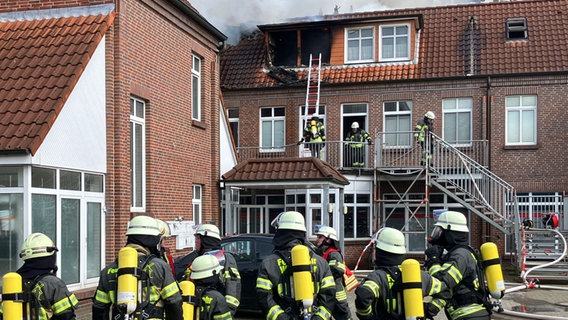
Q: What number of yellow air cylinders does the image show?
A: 7